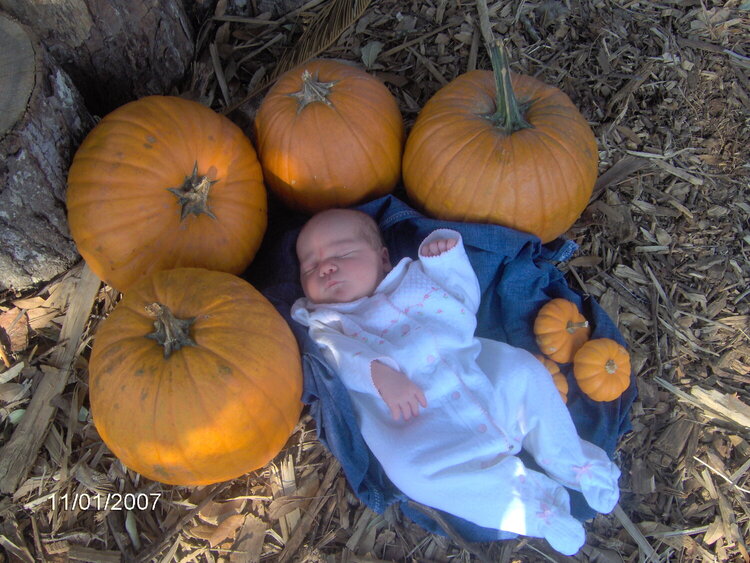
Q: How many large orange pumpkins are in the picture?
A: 4